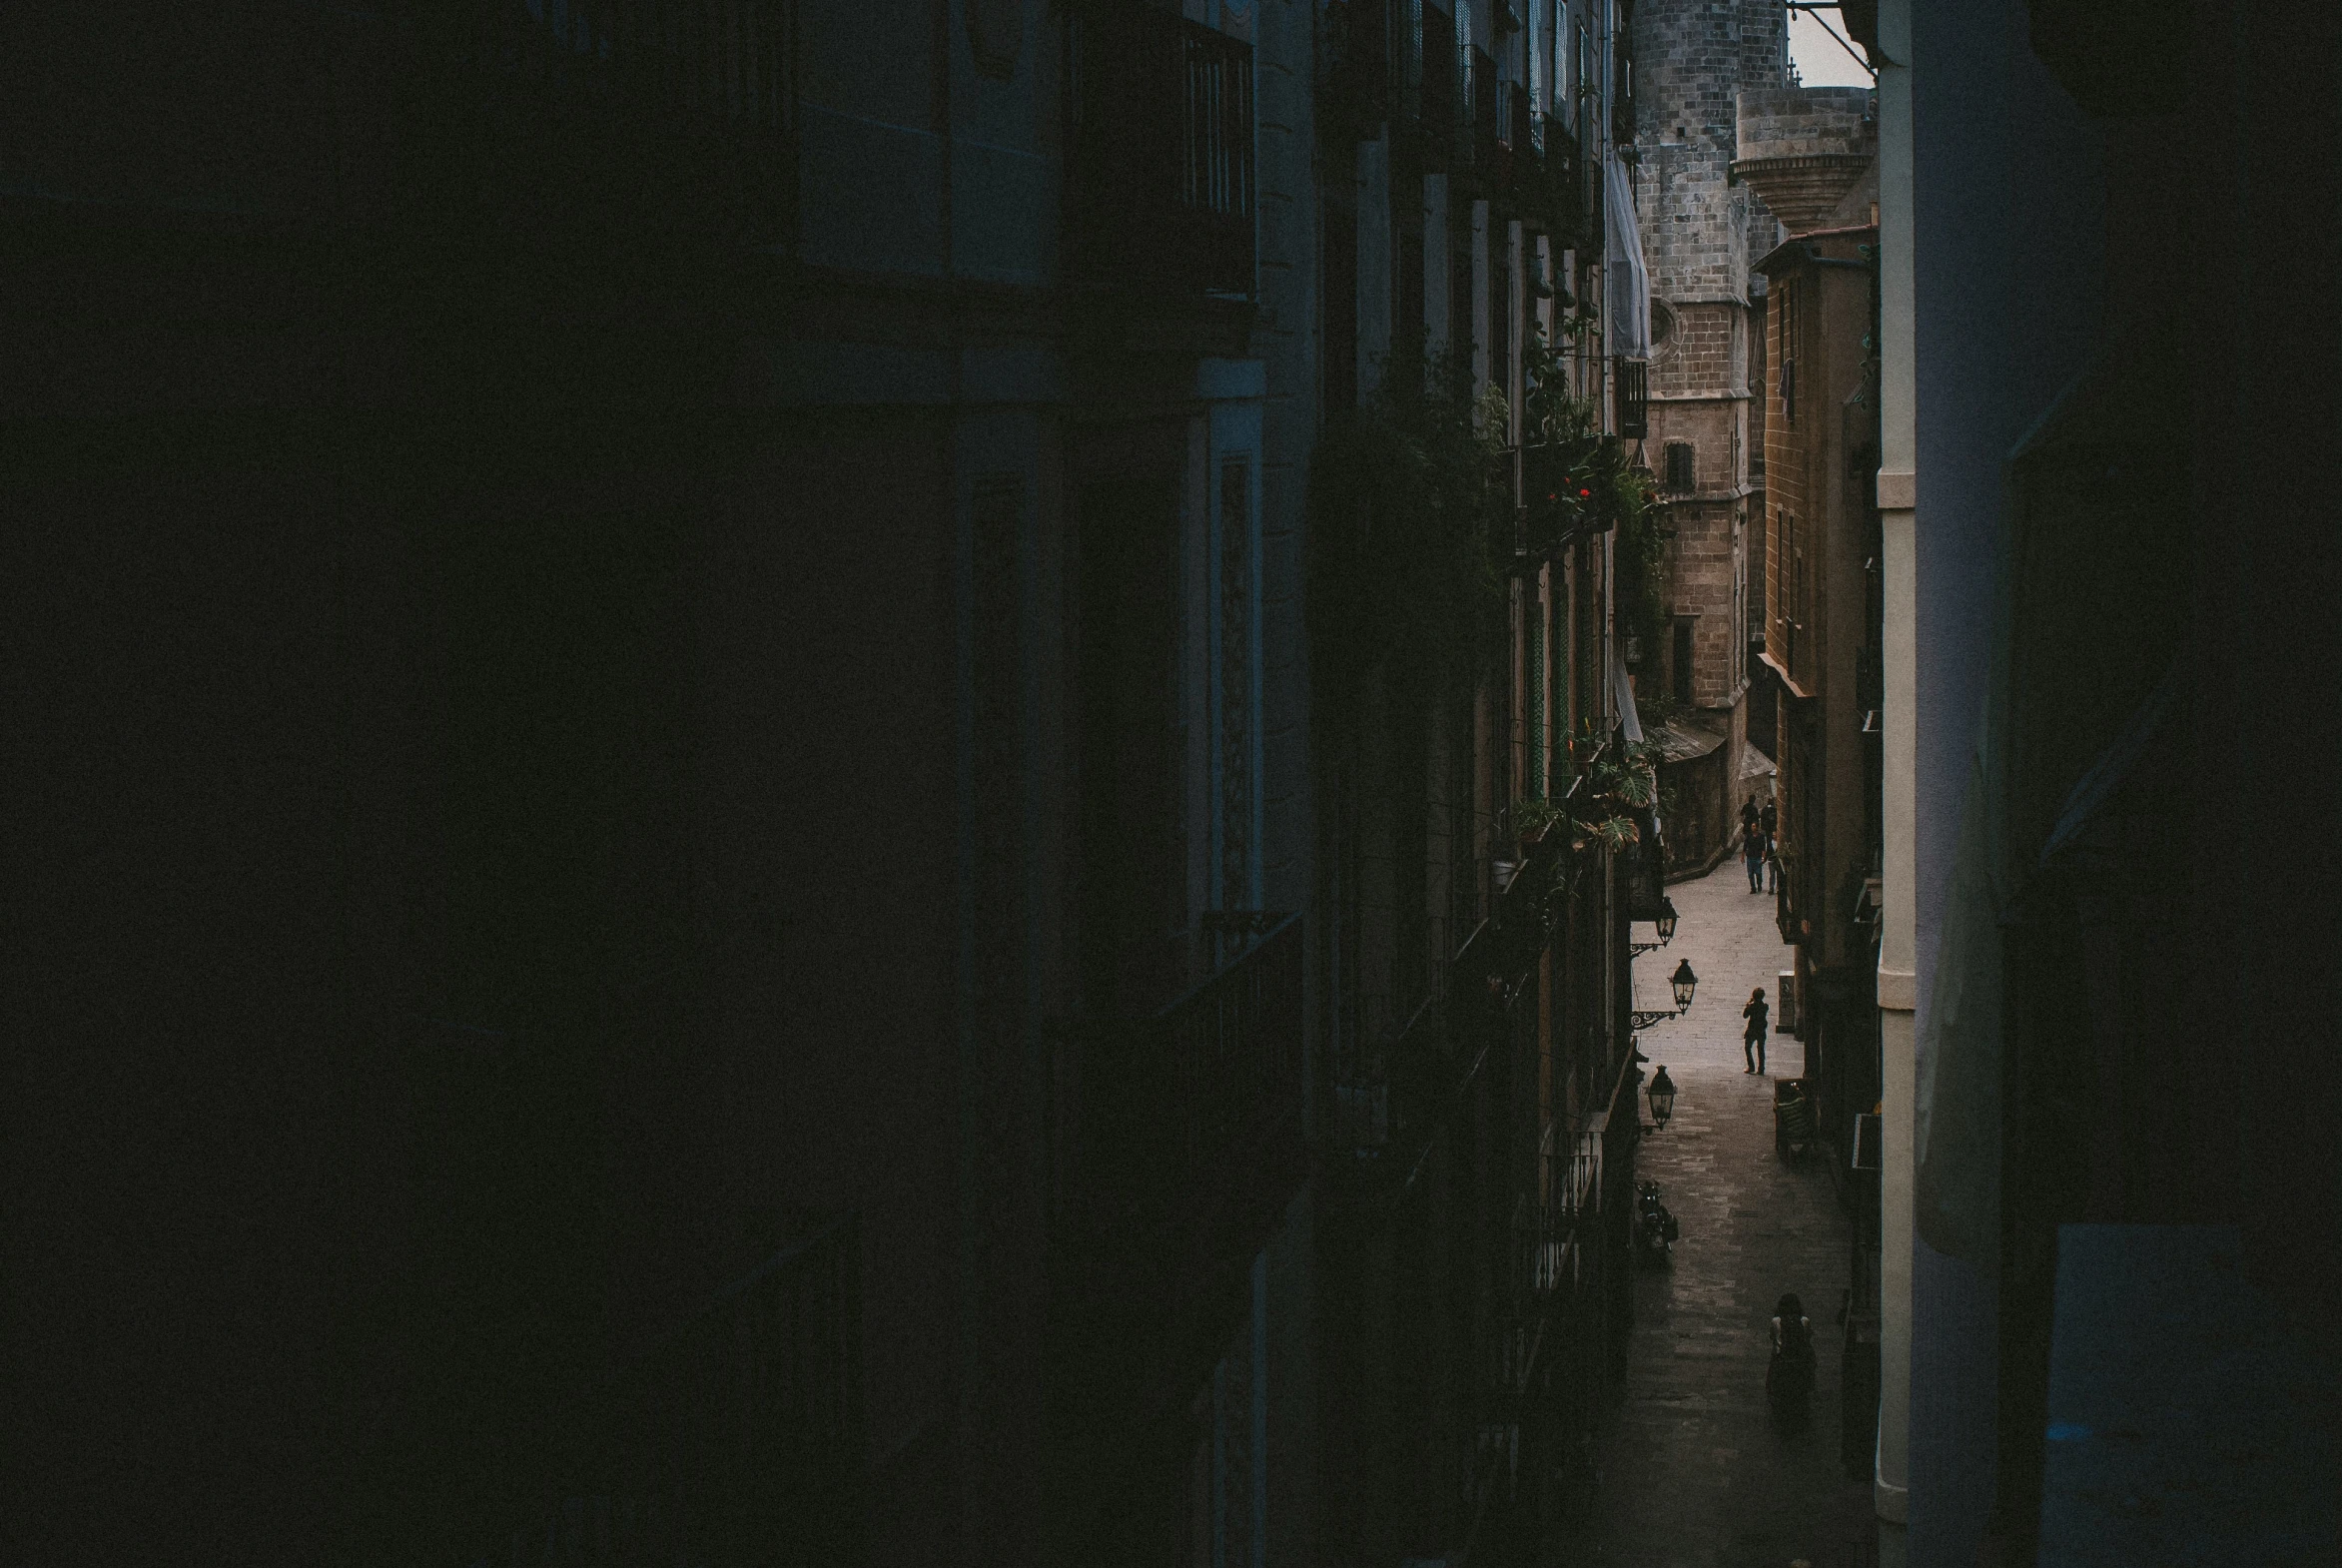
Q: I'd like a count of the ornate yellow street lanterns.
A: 0